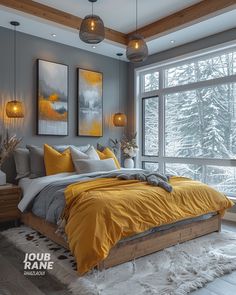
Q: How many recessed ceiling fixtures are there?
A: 3